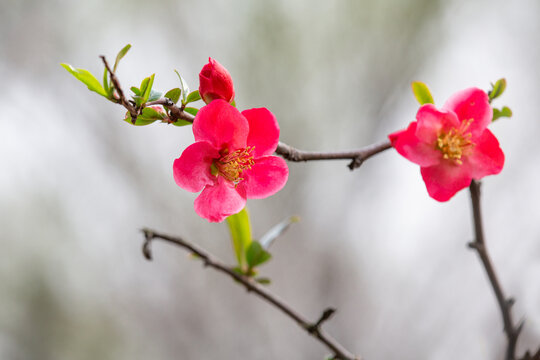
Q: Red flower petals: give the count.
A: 10